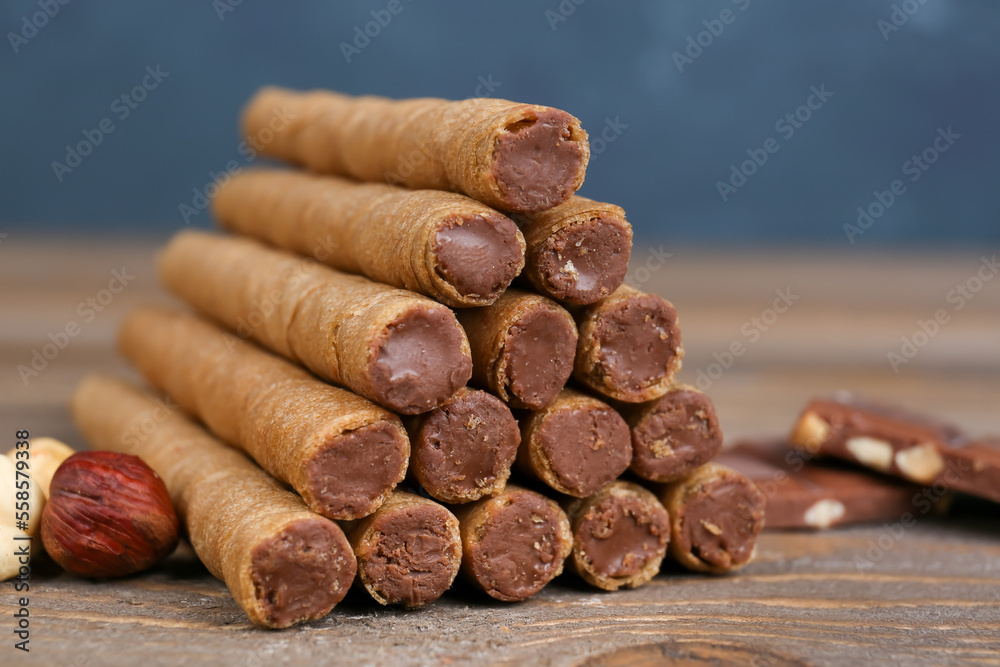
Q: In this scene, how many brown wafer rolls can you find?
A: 15